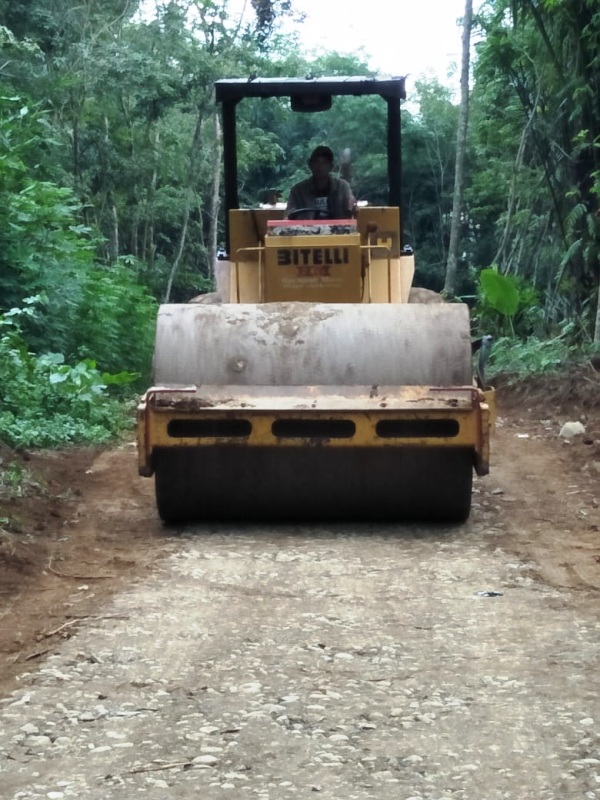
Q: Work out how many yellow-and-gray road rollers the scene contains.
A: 1